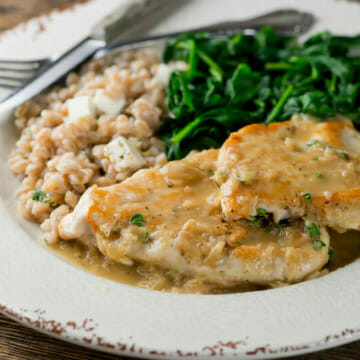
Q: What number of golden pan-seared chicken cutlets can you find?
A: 2